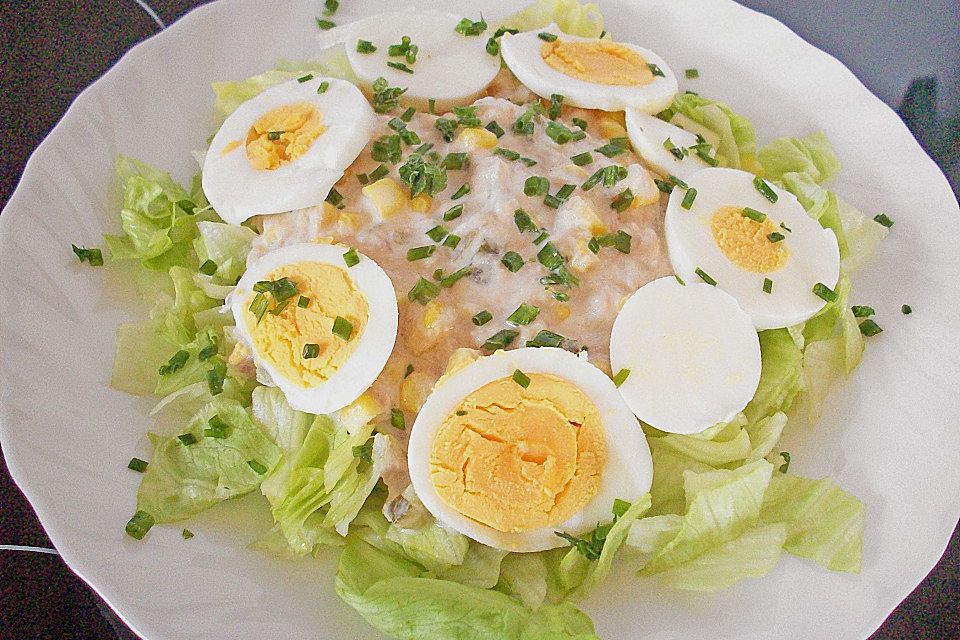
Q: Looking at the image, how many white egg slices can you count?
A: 3